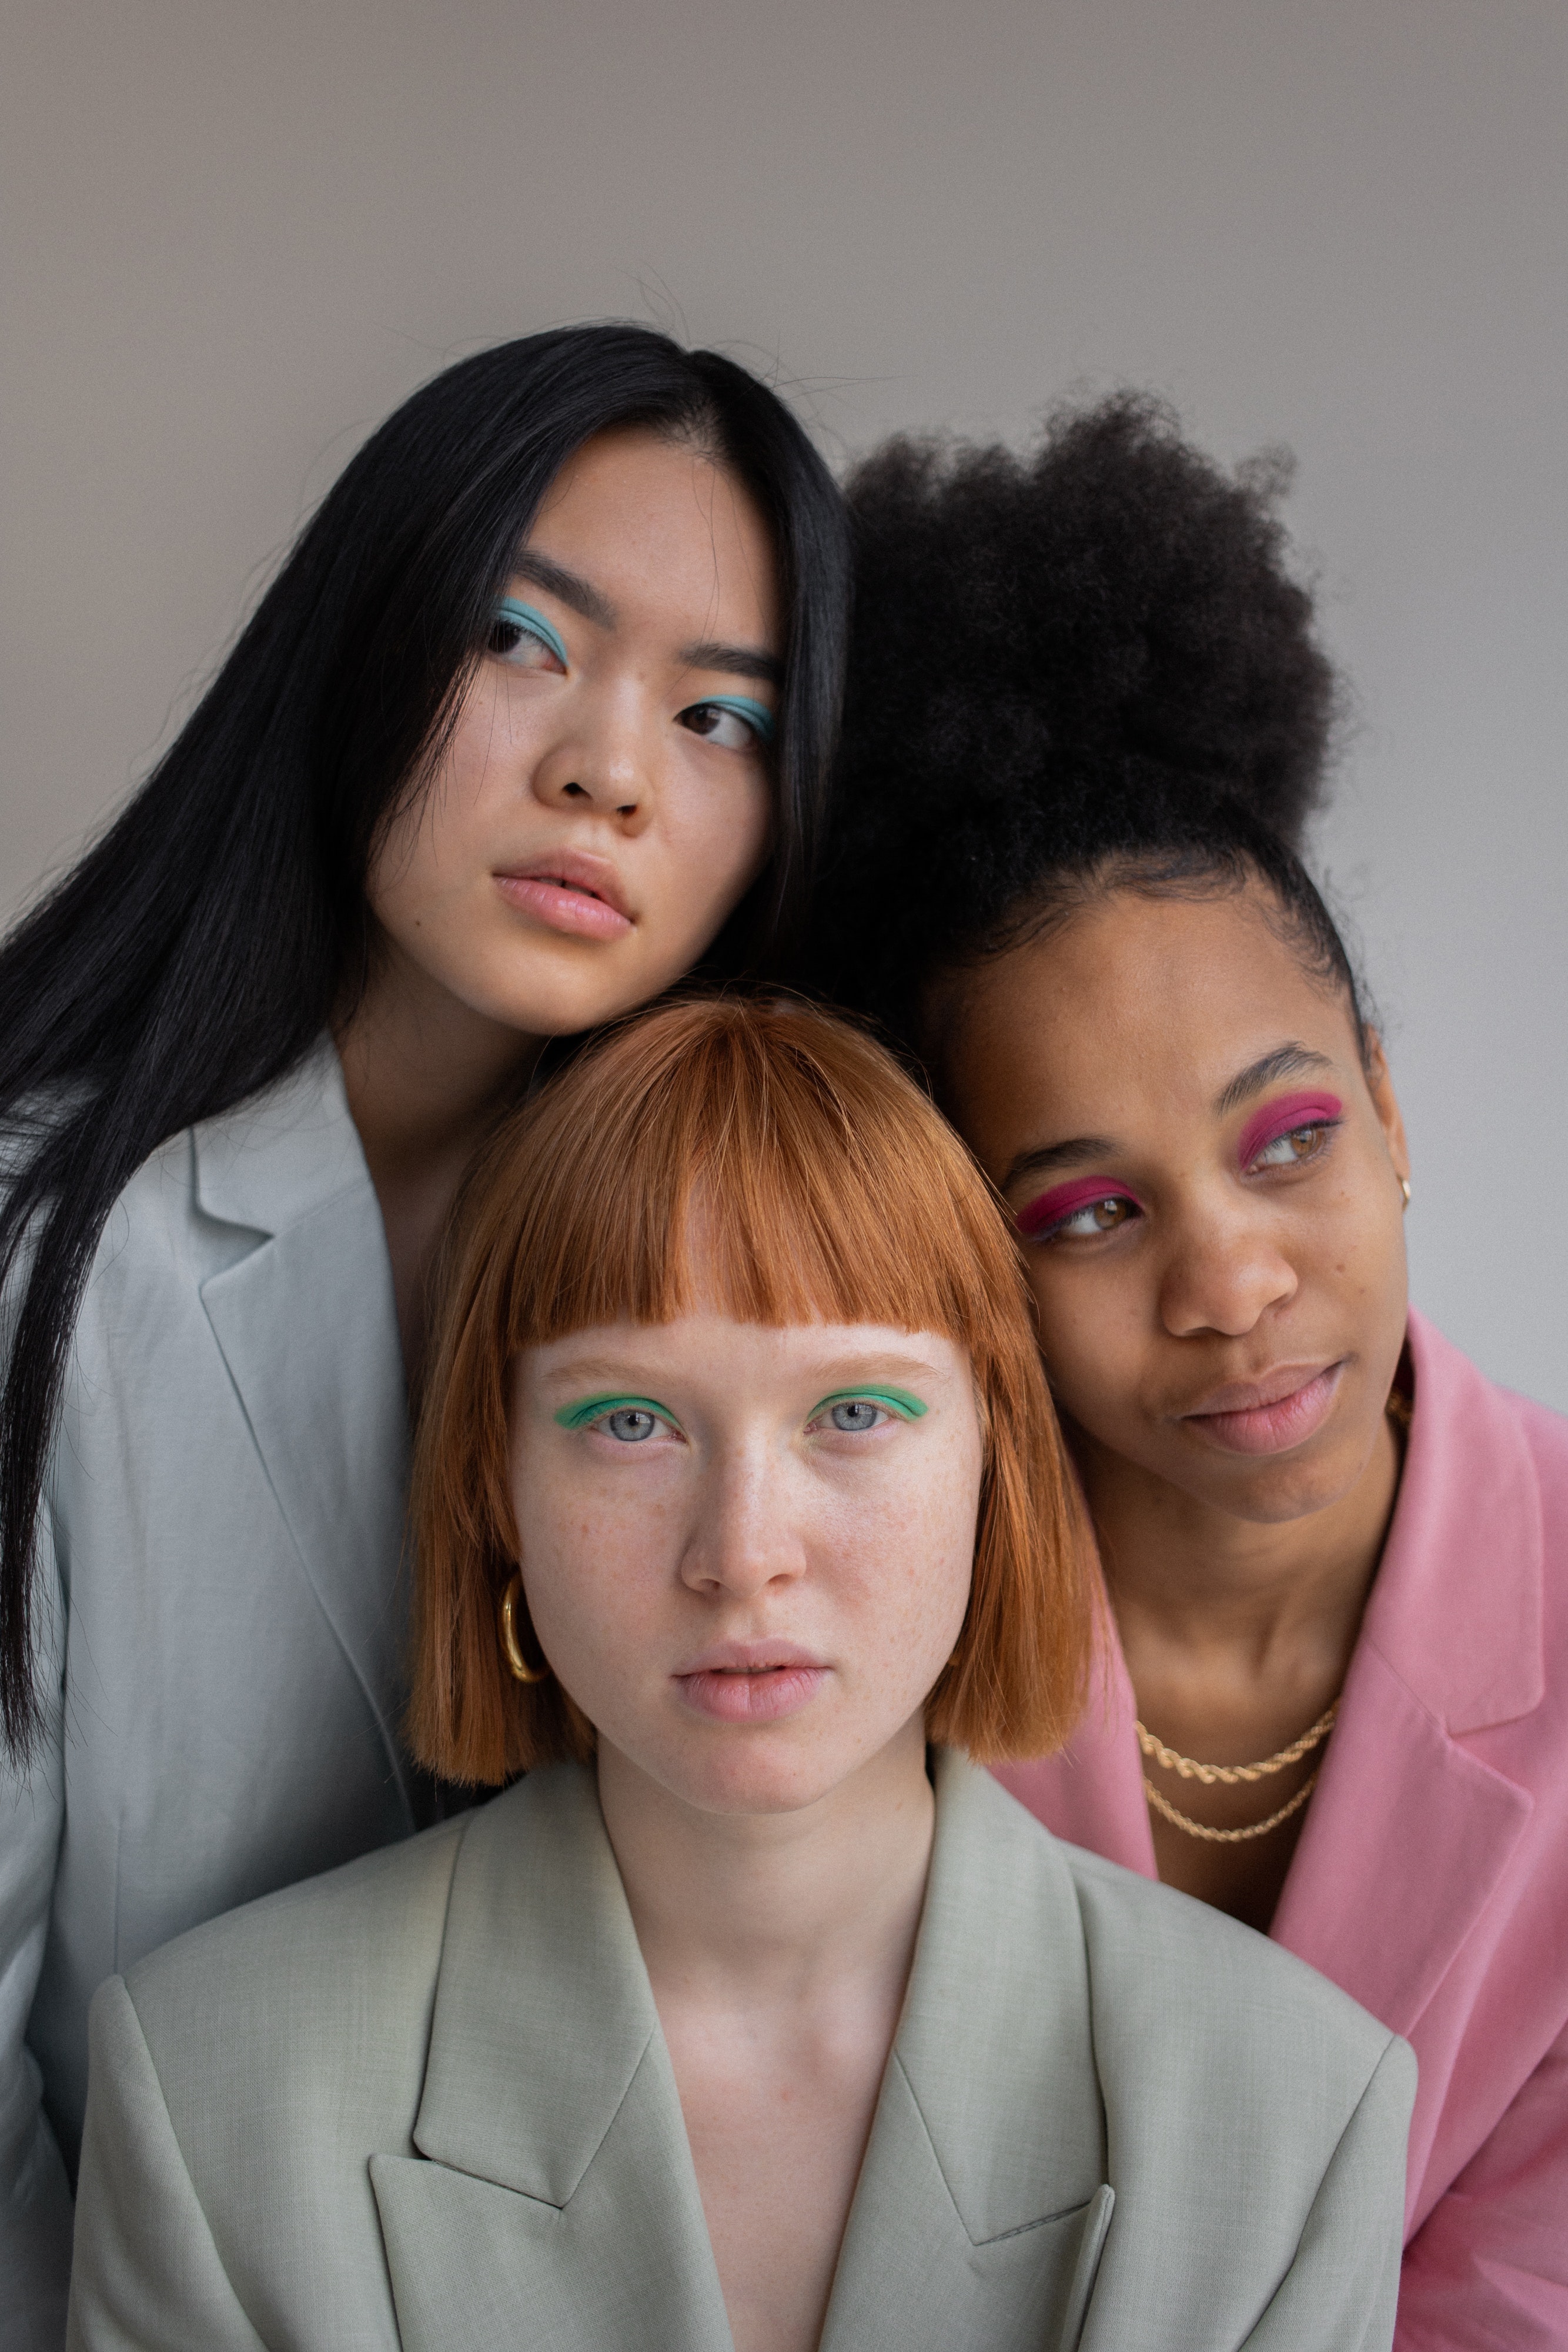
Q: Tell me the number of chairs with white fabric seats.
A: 0